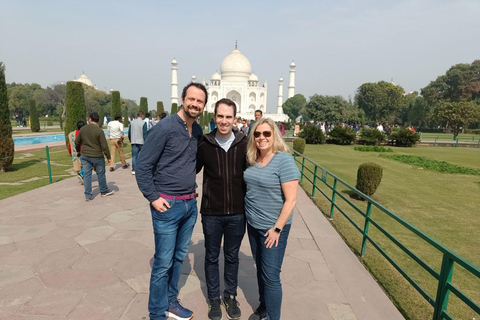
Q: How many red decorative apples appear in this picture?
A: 0